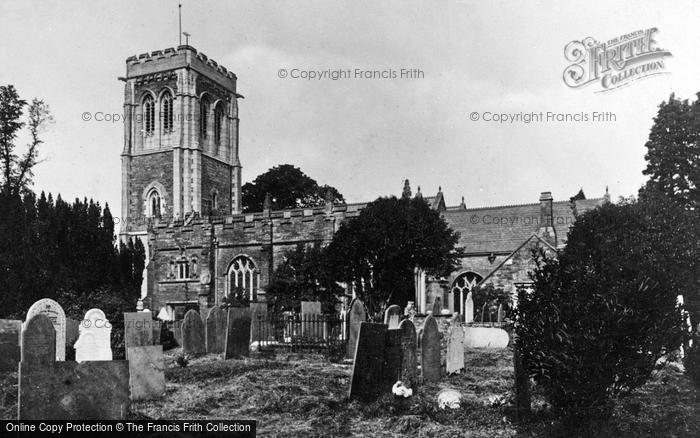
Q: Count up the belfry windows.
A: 4